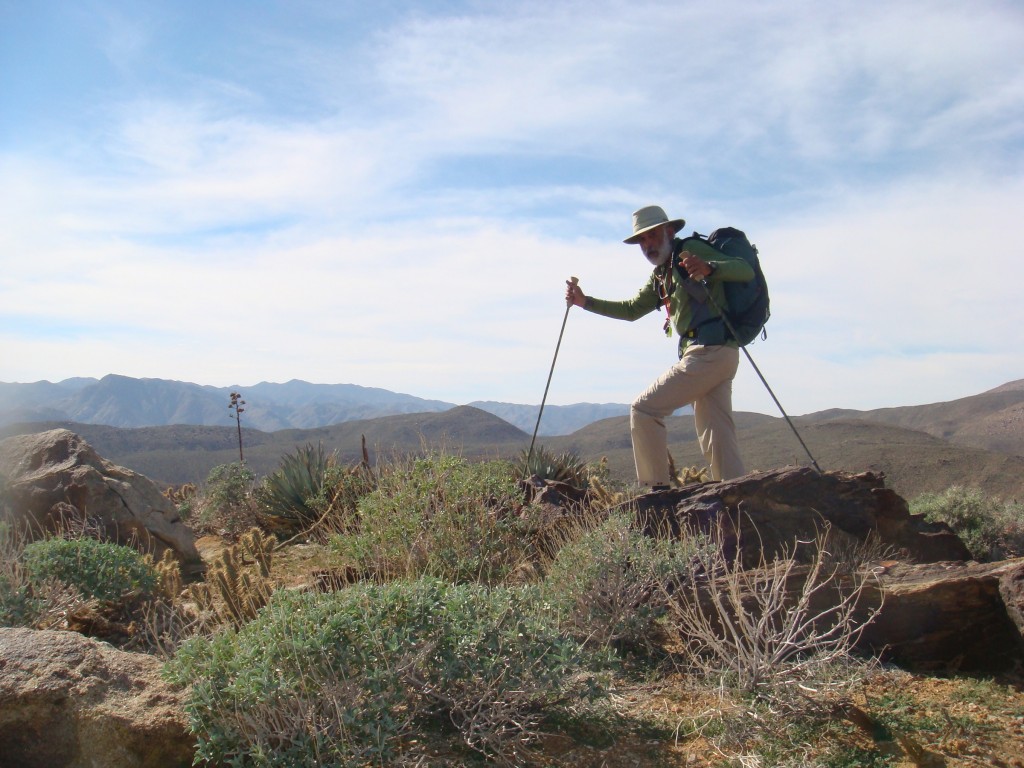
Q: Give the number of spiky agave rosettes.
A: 2